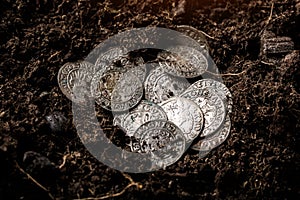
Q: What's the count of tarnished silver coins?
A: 12